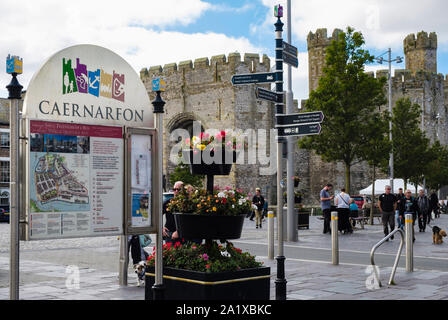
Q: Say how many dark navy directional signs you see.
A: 6